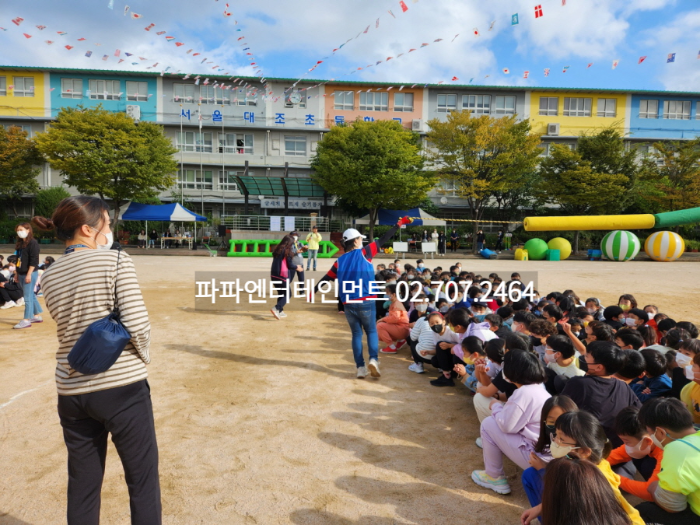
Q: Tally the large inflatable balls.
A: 4